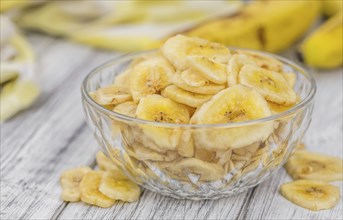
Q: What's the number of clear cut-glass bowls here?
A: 1